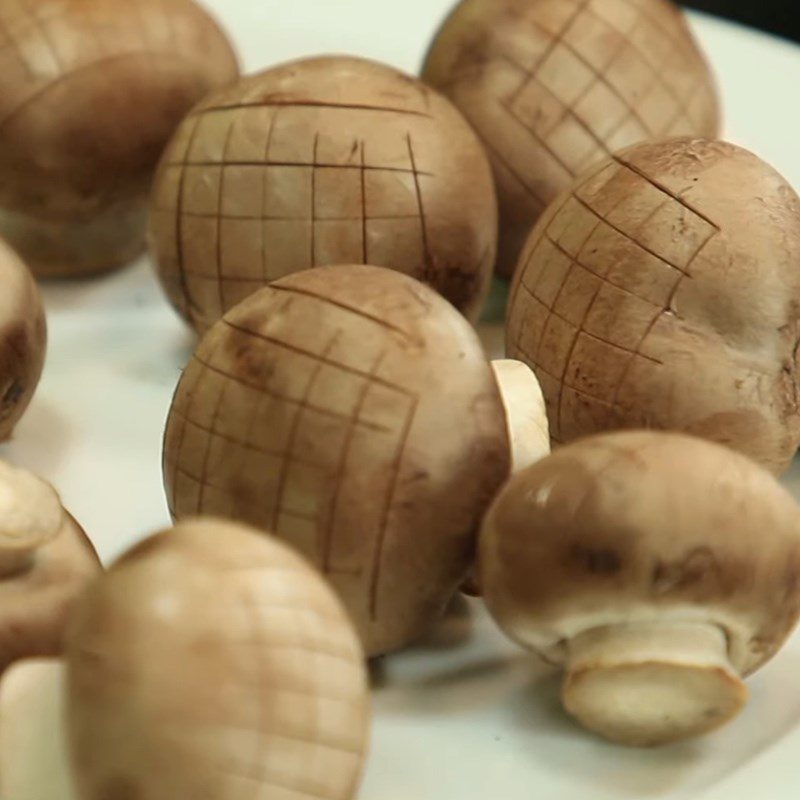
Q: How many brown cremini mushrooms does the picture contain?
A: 9